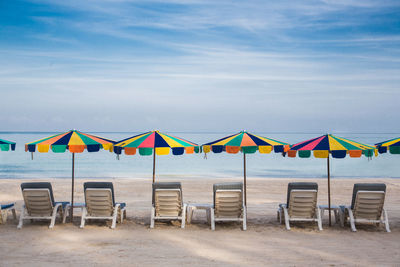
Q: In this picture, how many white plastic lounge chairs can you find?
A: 6